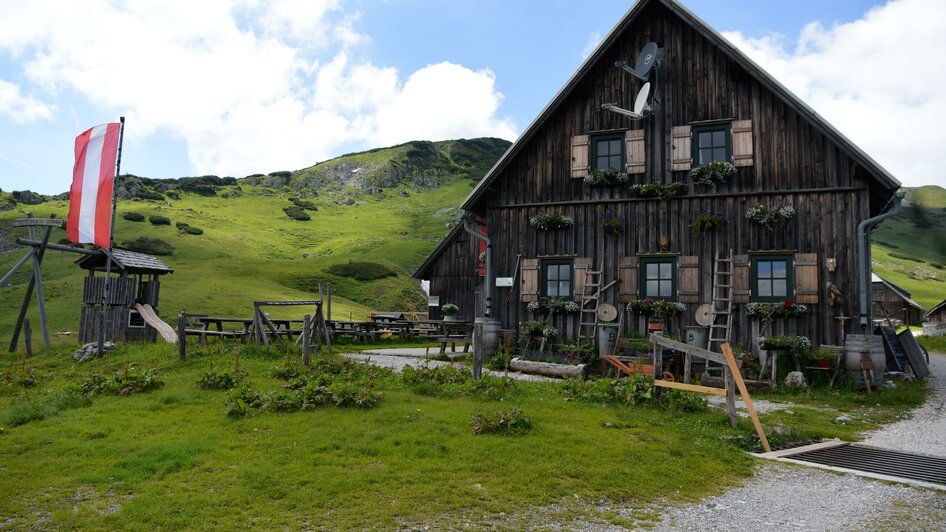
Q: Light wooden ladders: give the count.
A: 2